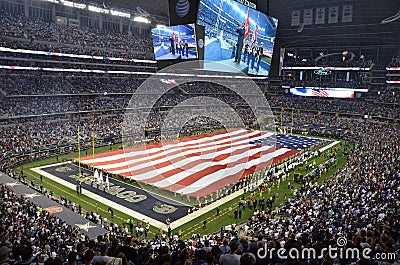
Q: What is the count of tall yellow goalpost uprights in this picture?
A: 4